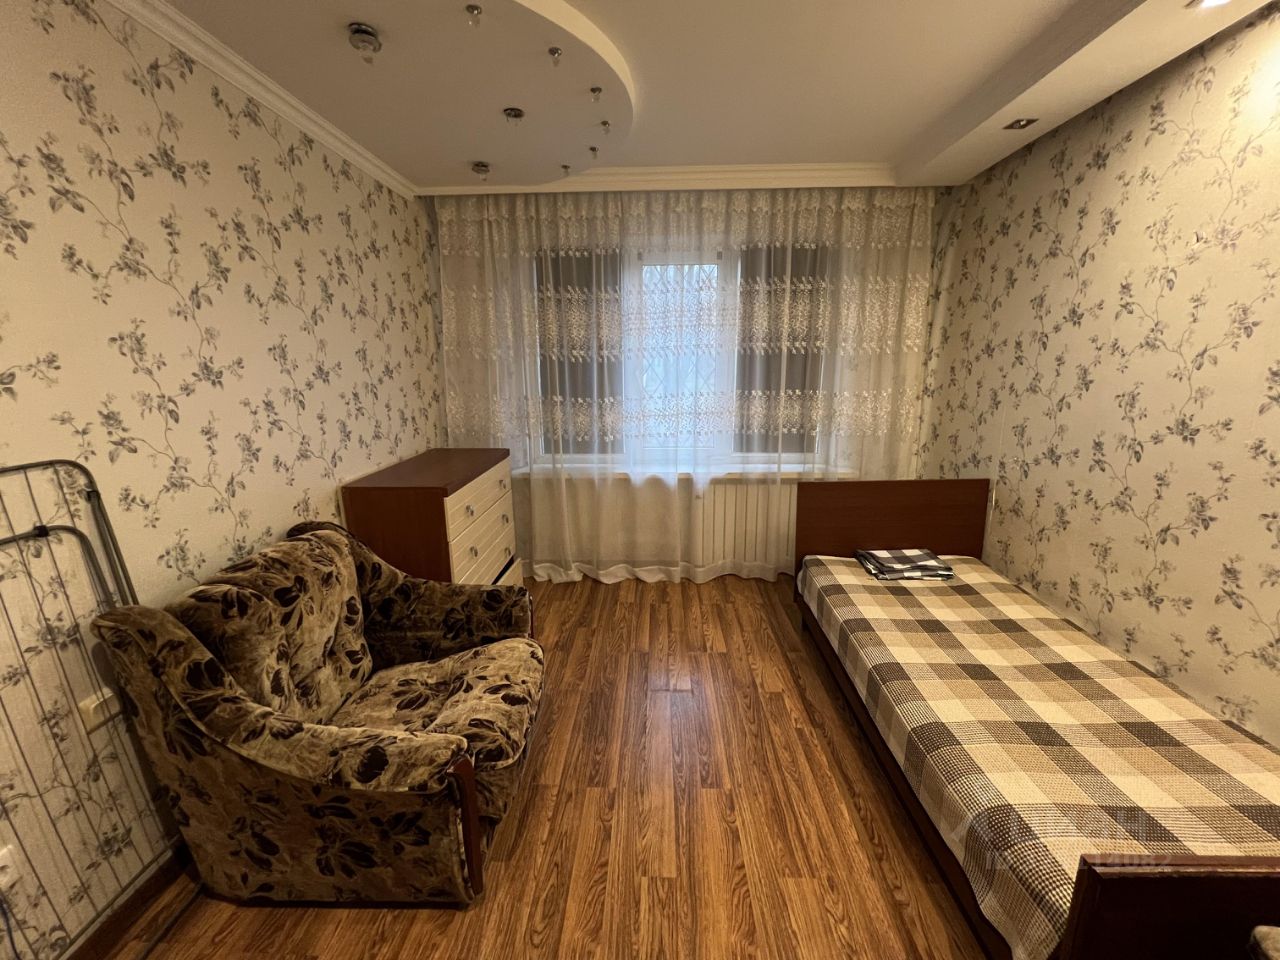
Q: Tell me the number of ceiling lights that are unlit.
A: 10